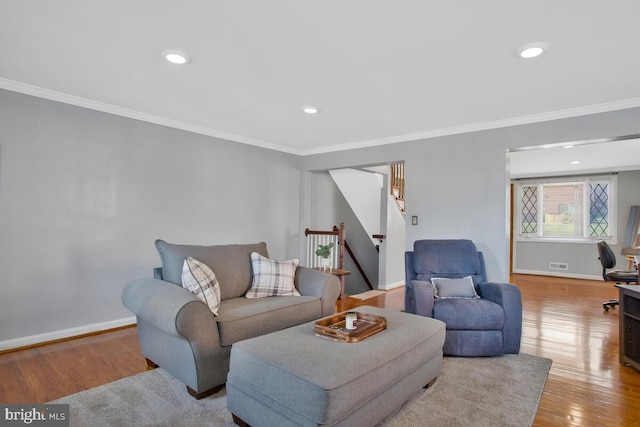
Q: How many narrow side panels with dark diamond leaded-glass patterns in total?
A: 2